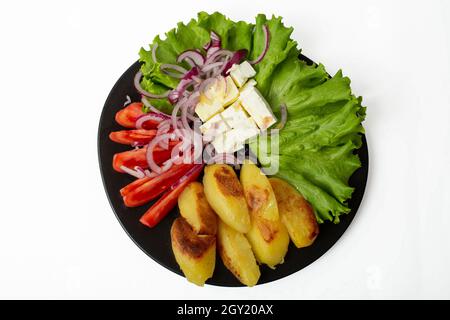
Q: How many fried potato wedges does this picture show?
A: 7